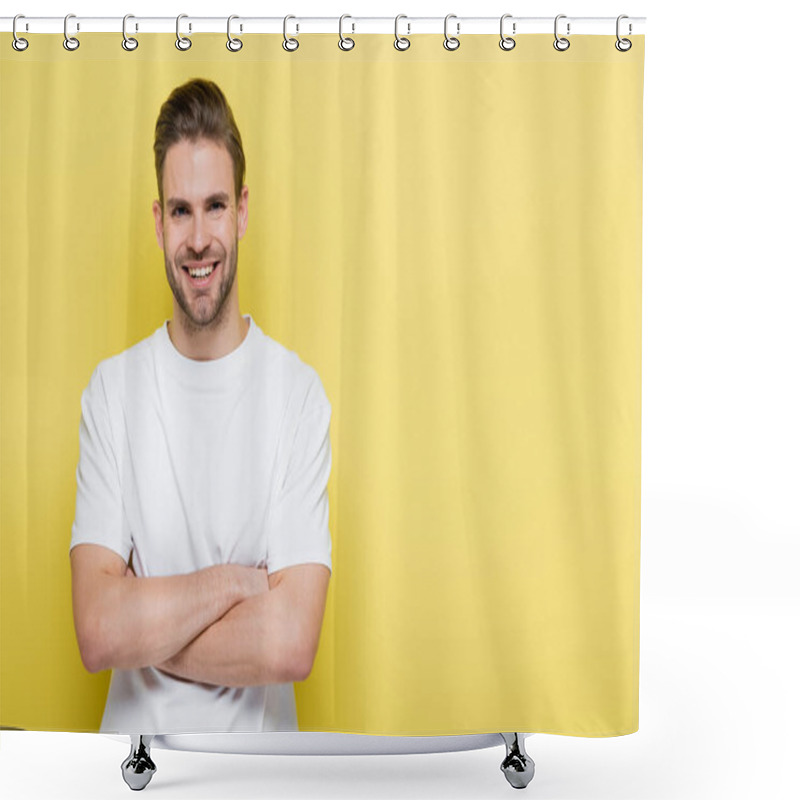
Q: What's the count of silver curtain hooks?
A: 12